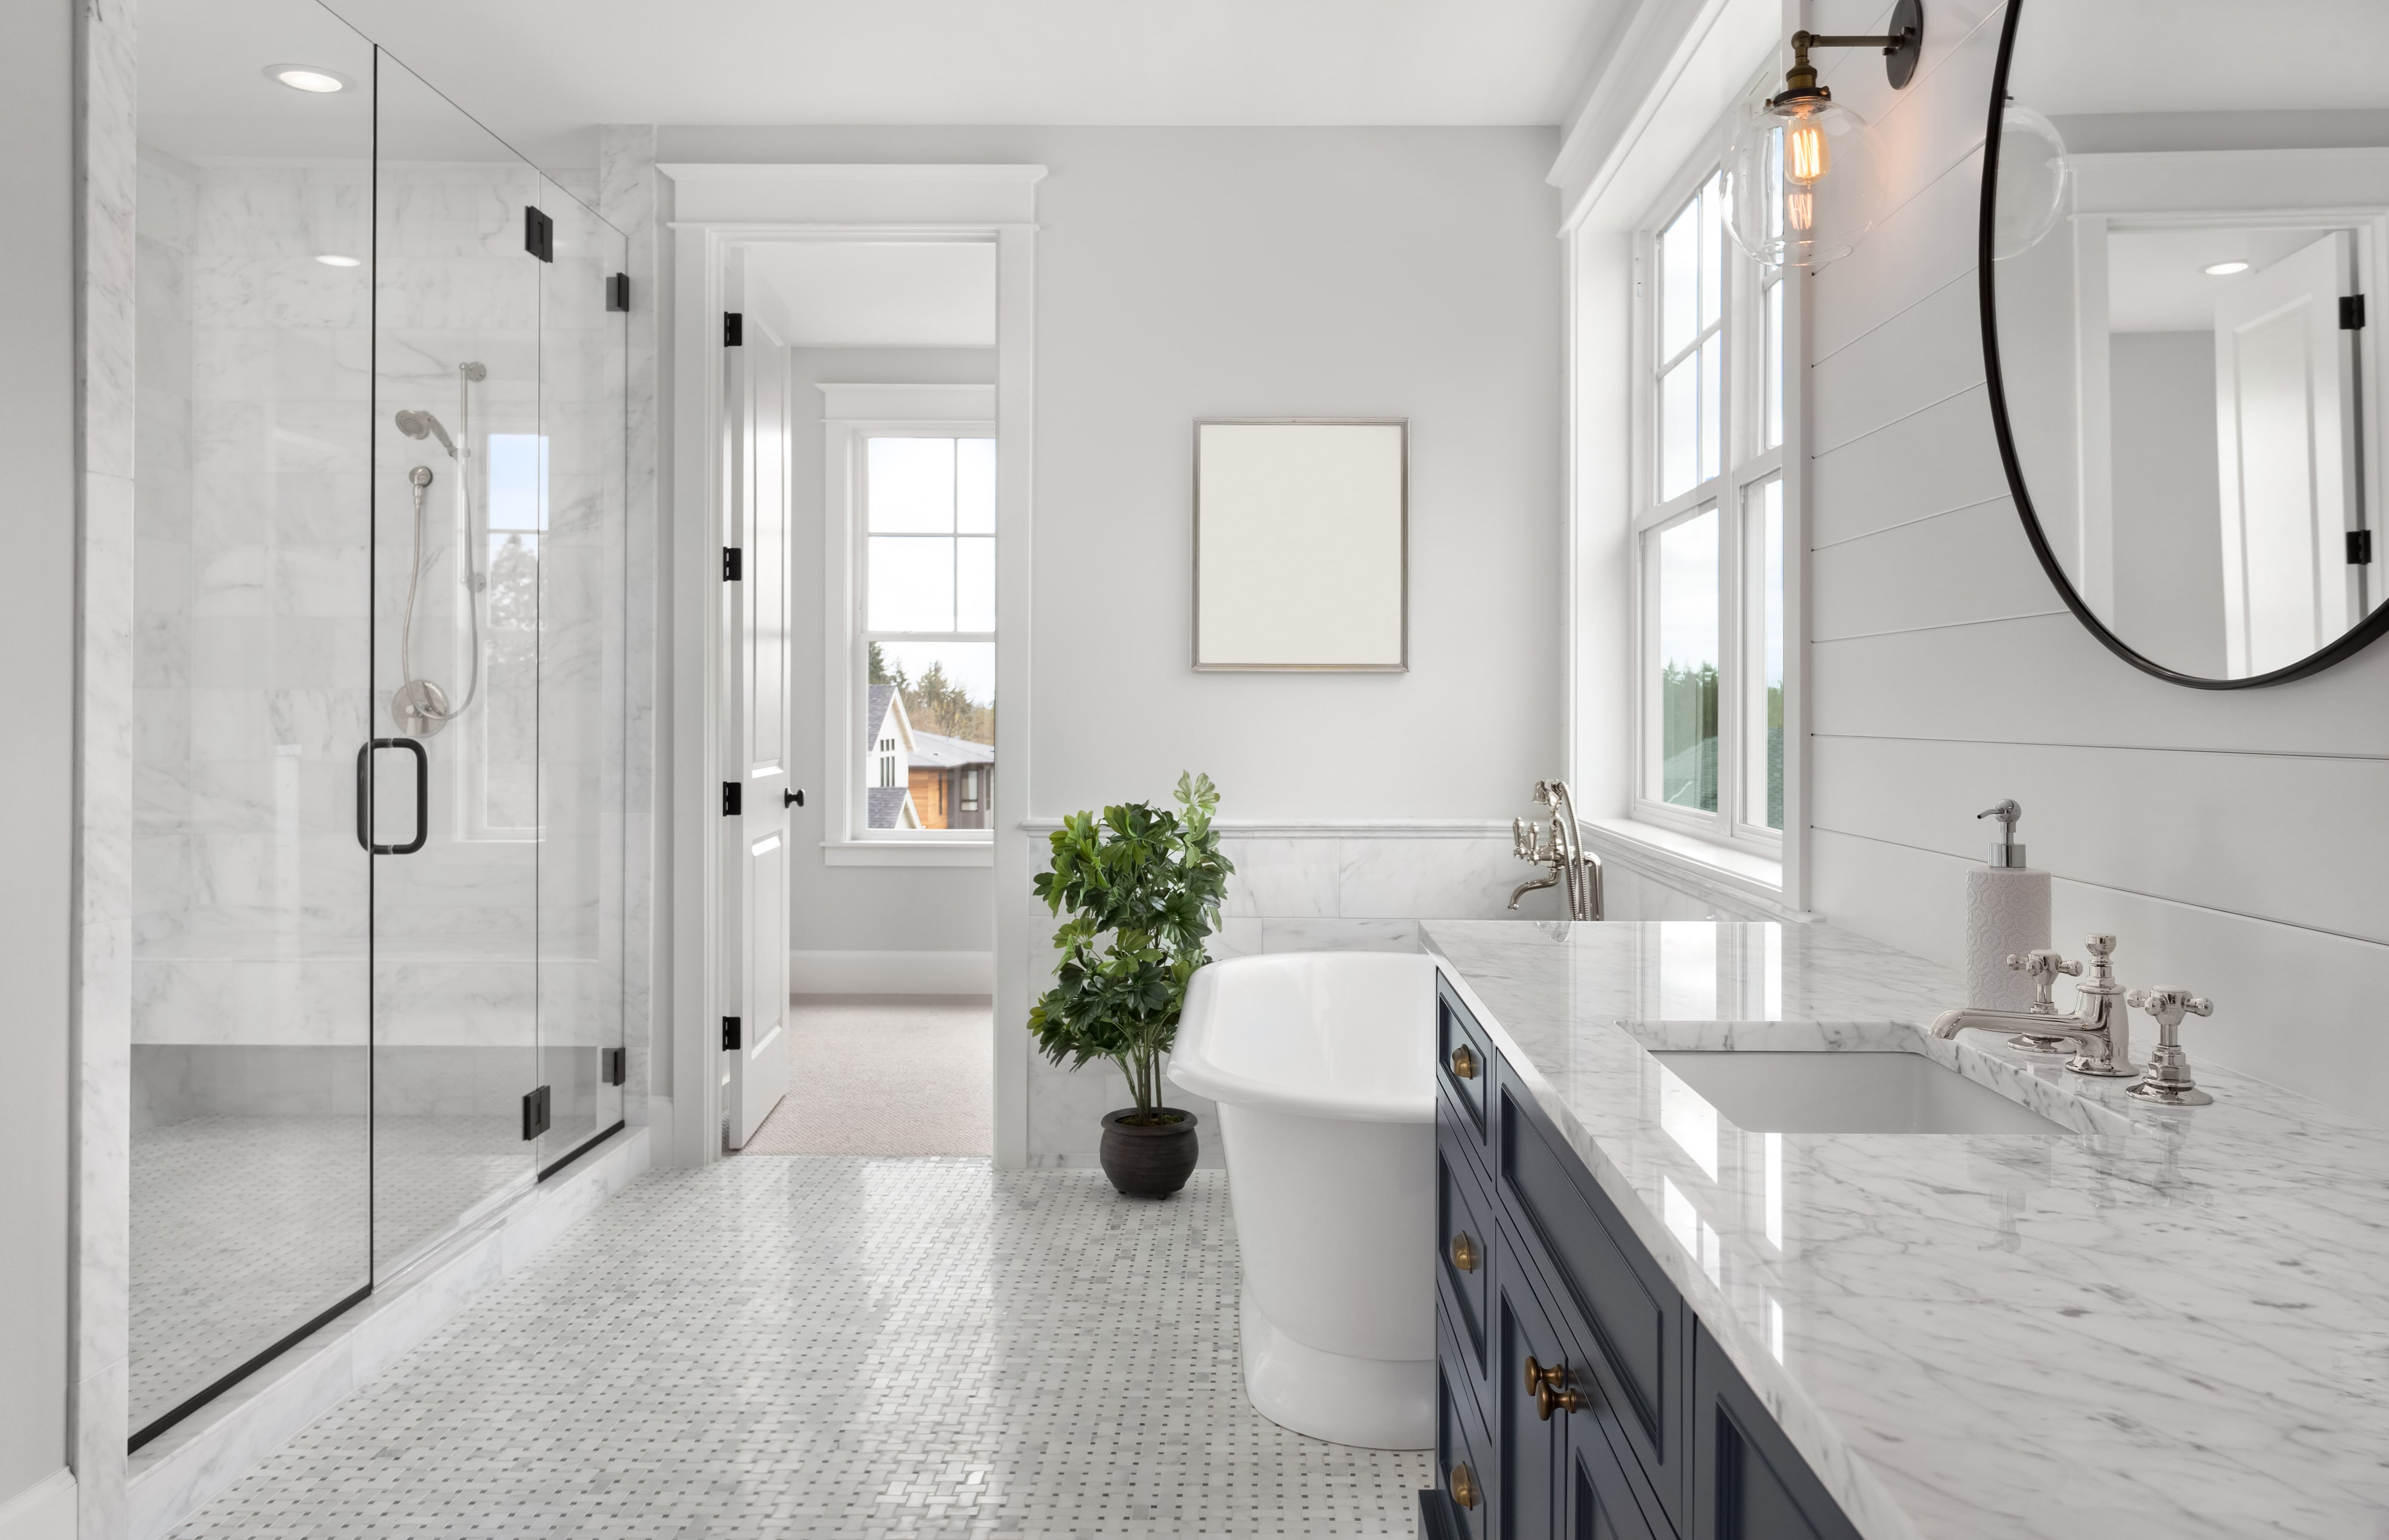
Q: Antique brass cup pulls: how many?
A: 3